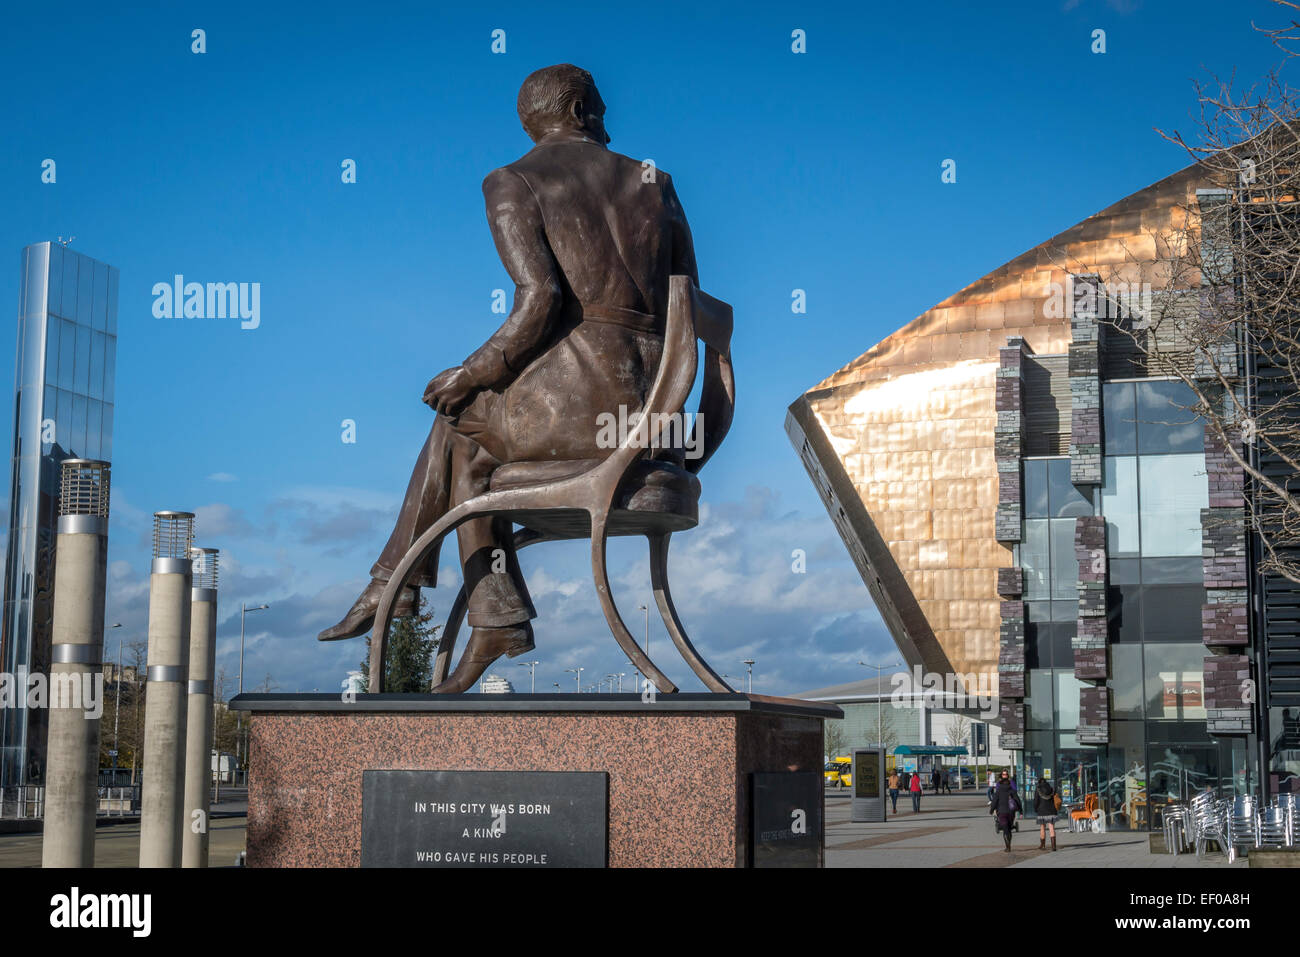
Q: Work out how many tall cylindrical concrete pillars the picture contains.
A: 3